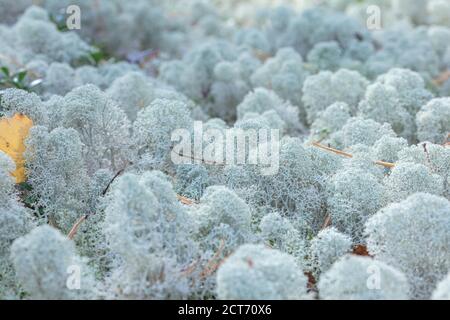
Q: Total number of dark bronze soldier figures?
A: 0